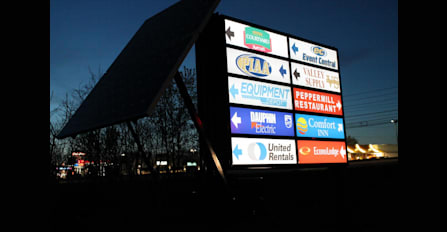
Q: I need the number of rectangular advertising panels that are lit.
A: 10